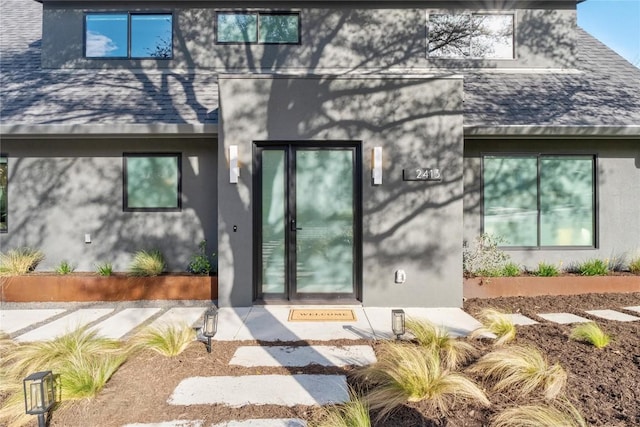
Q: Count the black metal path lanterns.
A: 3